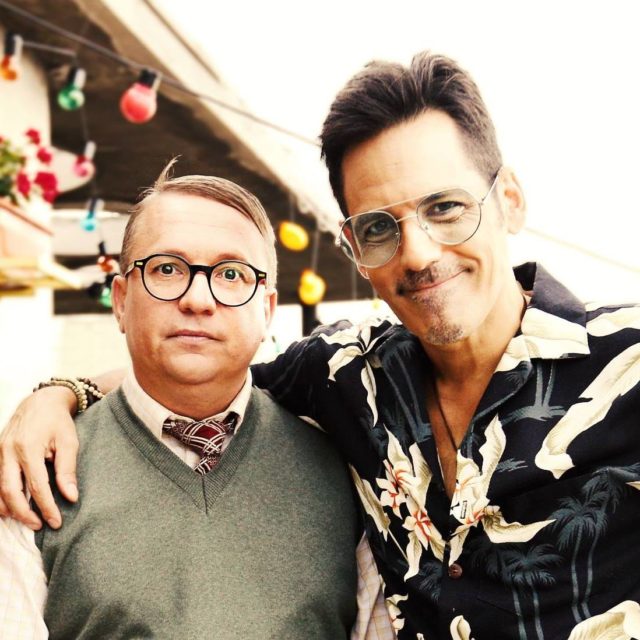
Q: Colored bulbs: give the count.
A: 9